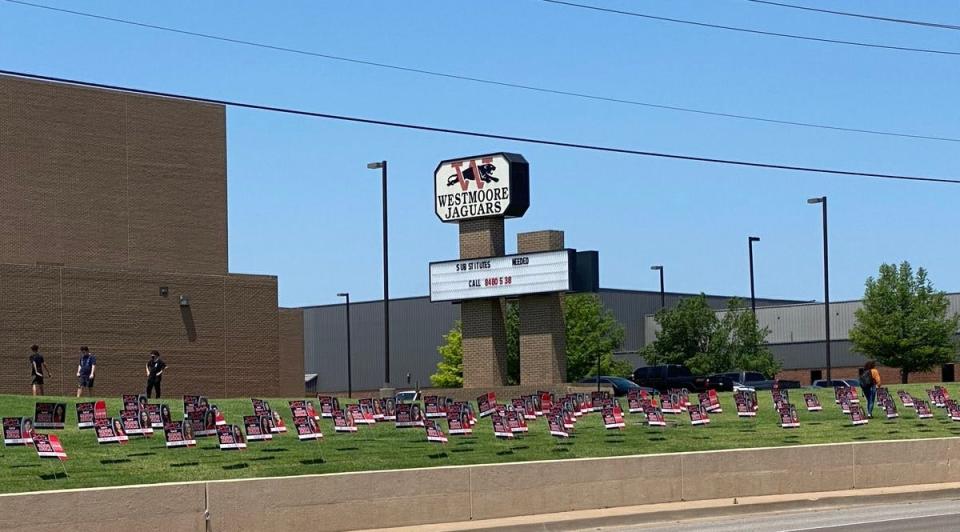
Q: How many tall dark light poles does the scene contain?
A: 5